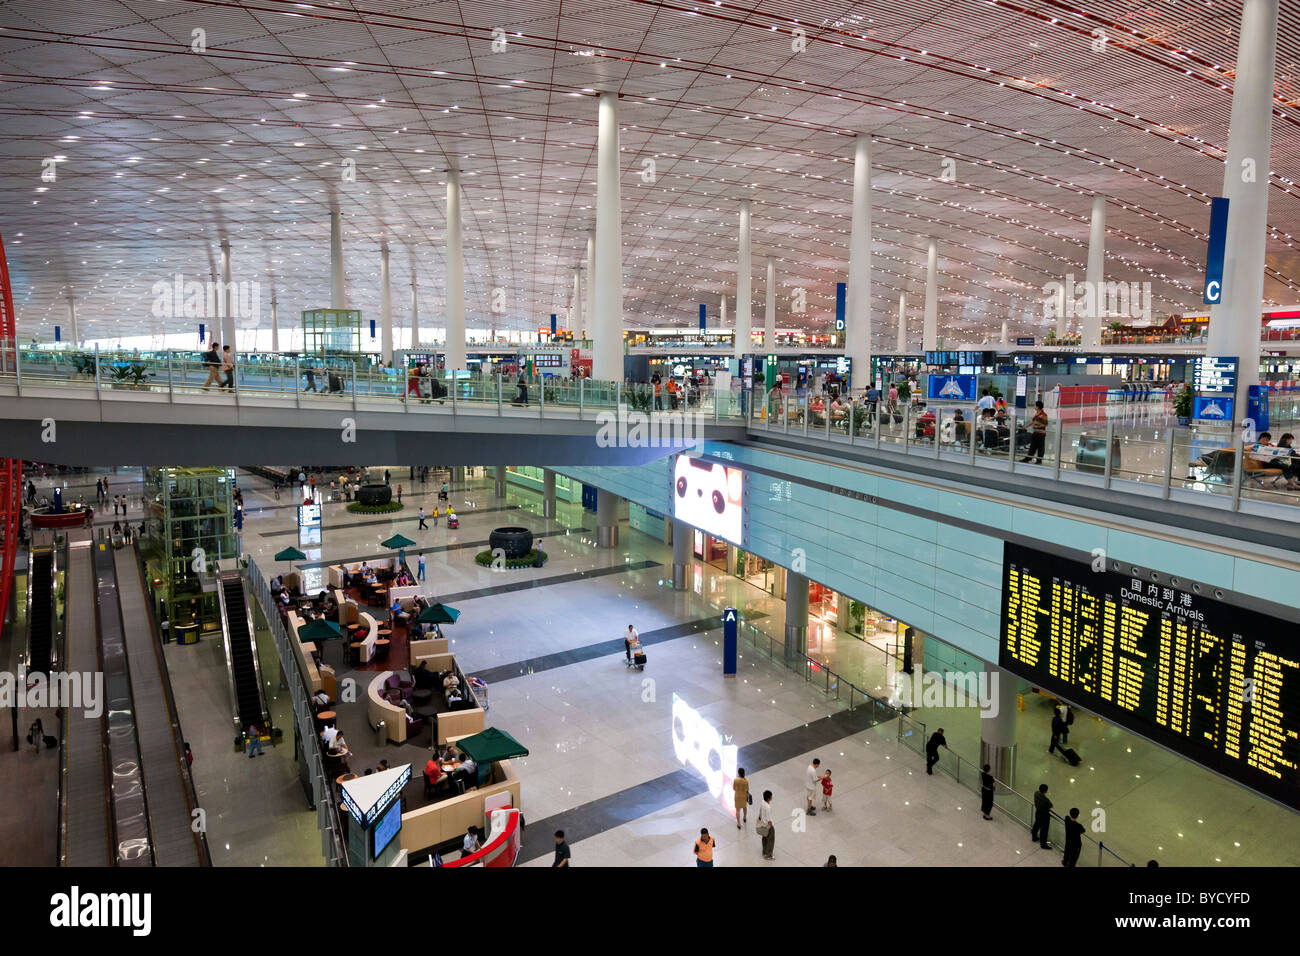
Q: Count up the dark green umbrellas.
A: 5